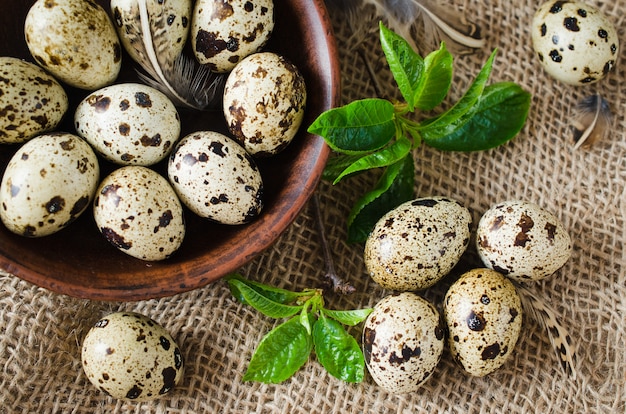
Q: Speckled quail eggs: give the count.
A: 15